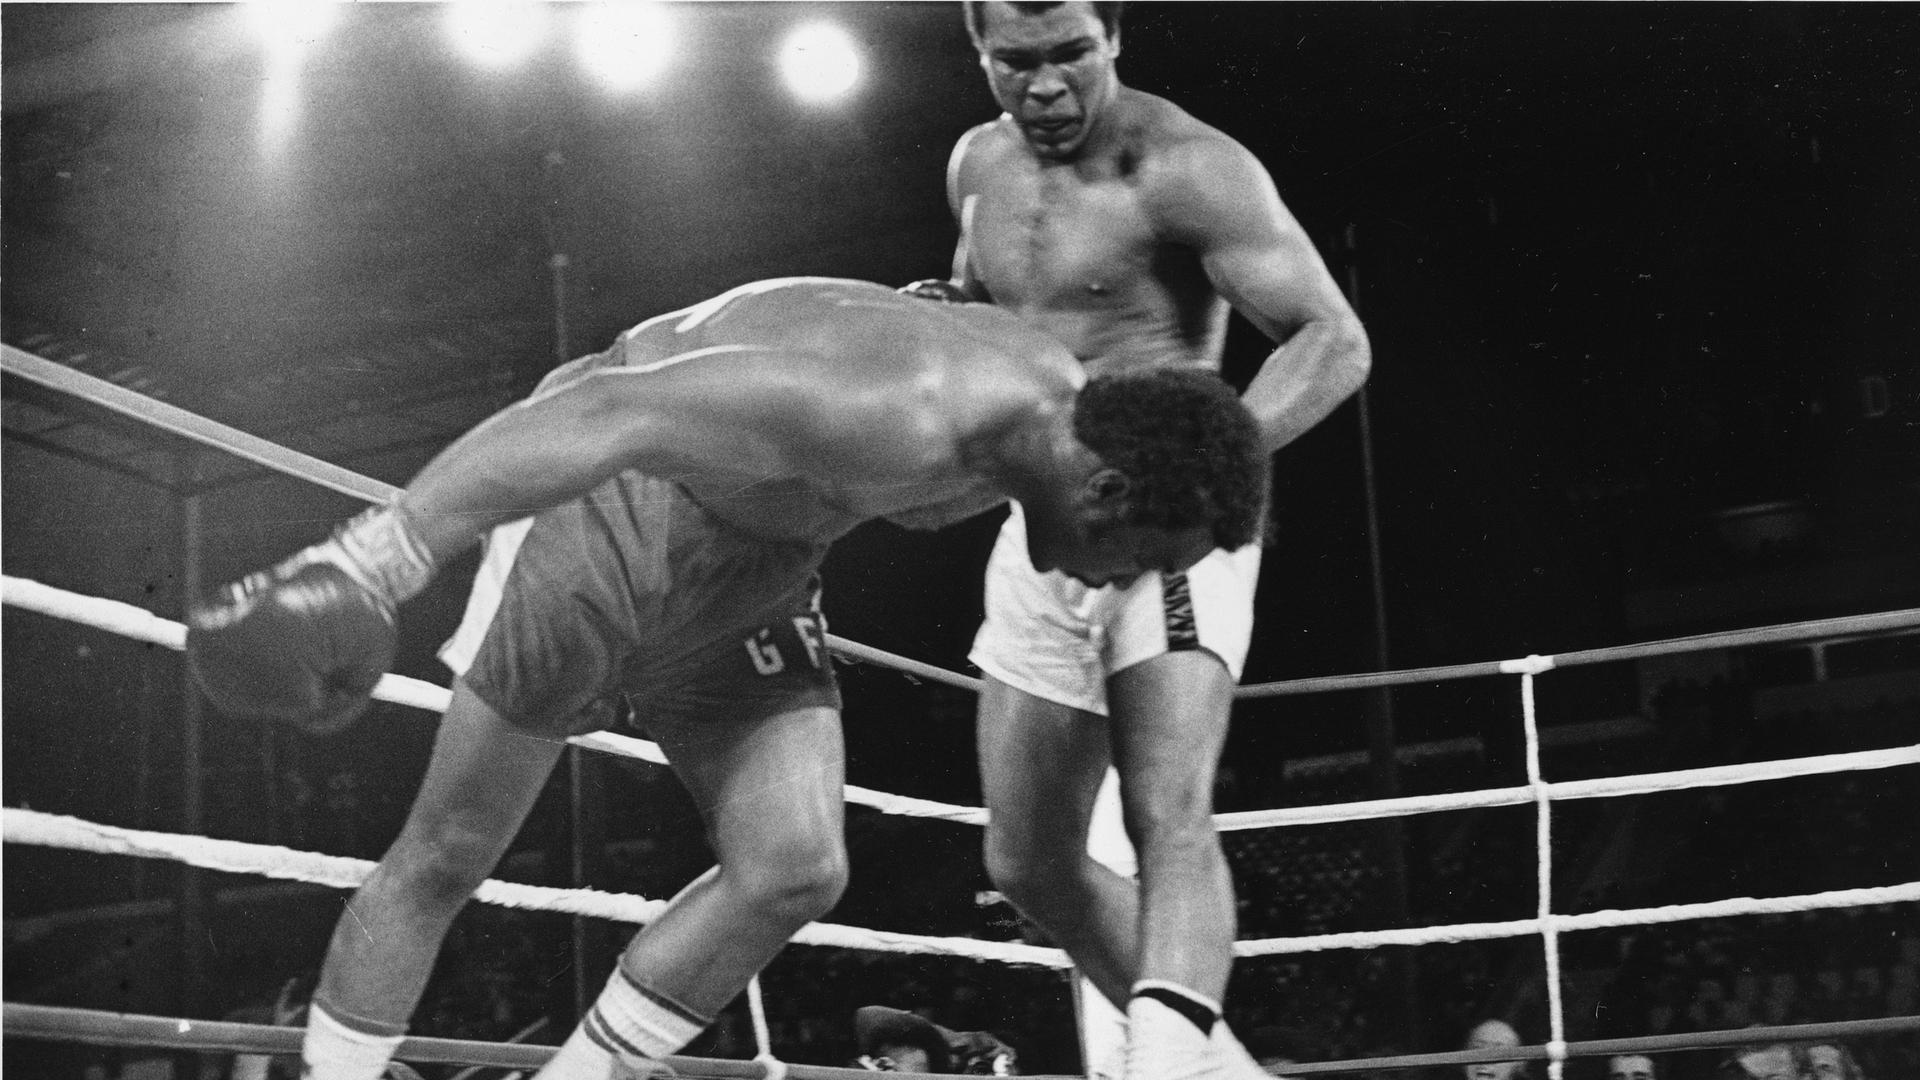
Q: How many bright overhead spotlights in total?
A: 4